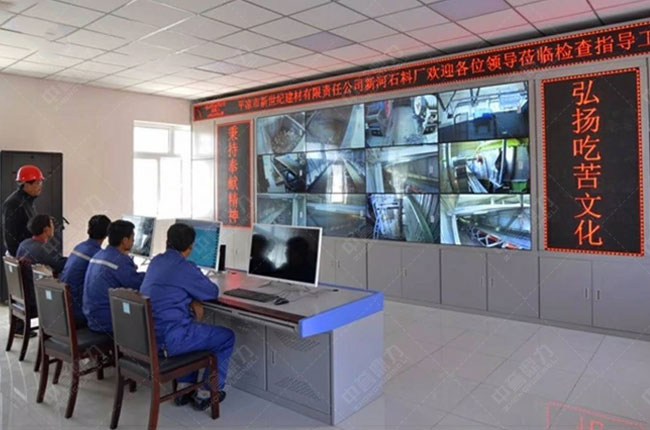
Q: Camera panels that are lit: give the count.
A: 12